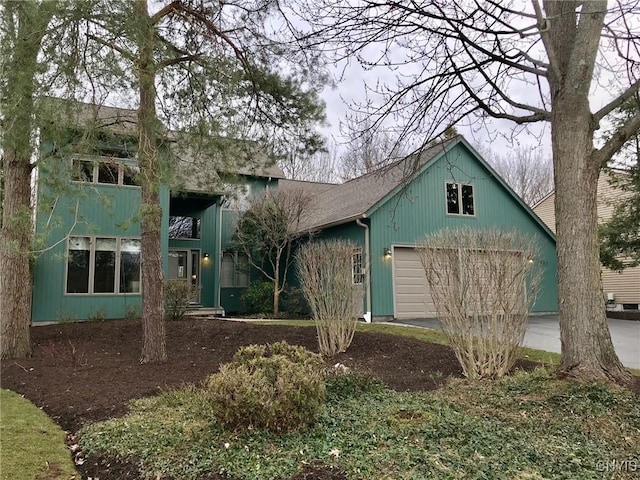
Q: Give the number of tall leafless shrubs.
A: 2